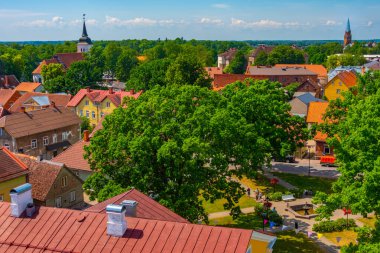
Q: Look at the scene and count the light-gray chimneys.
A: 3